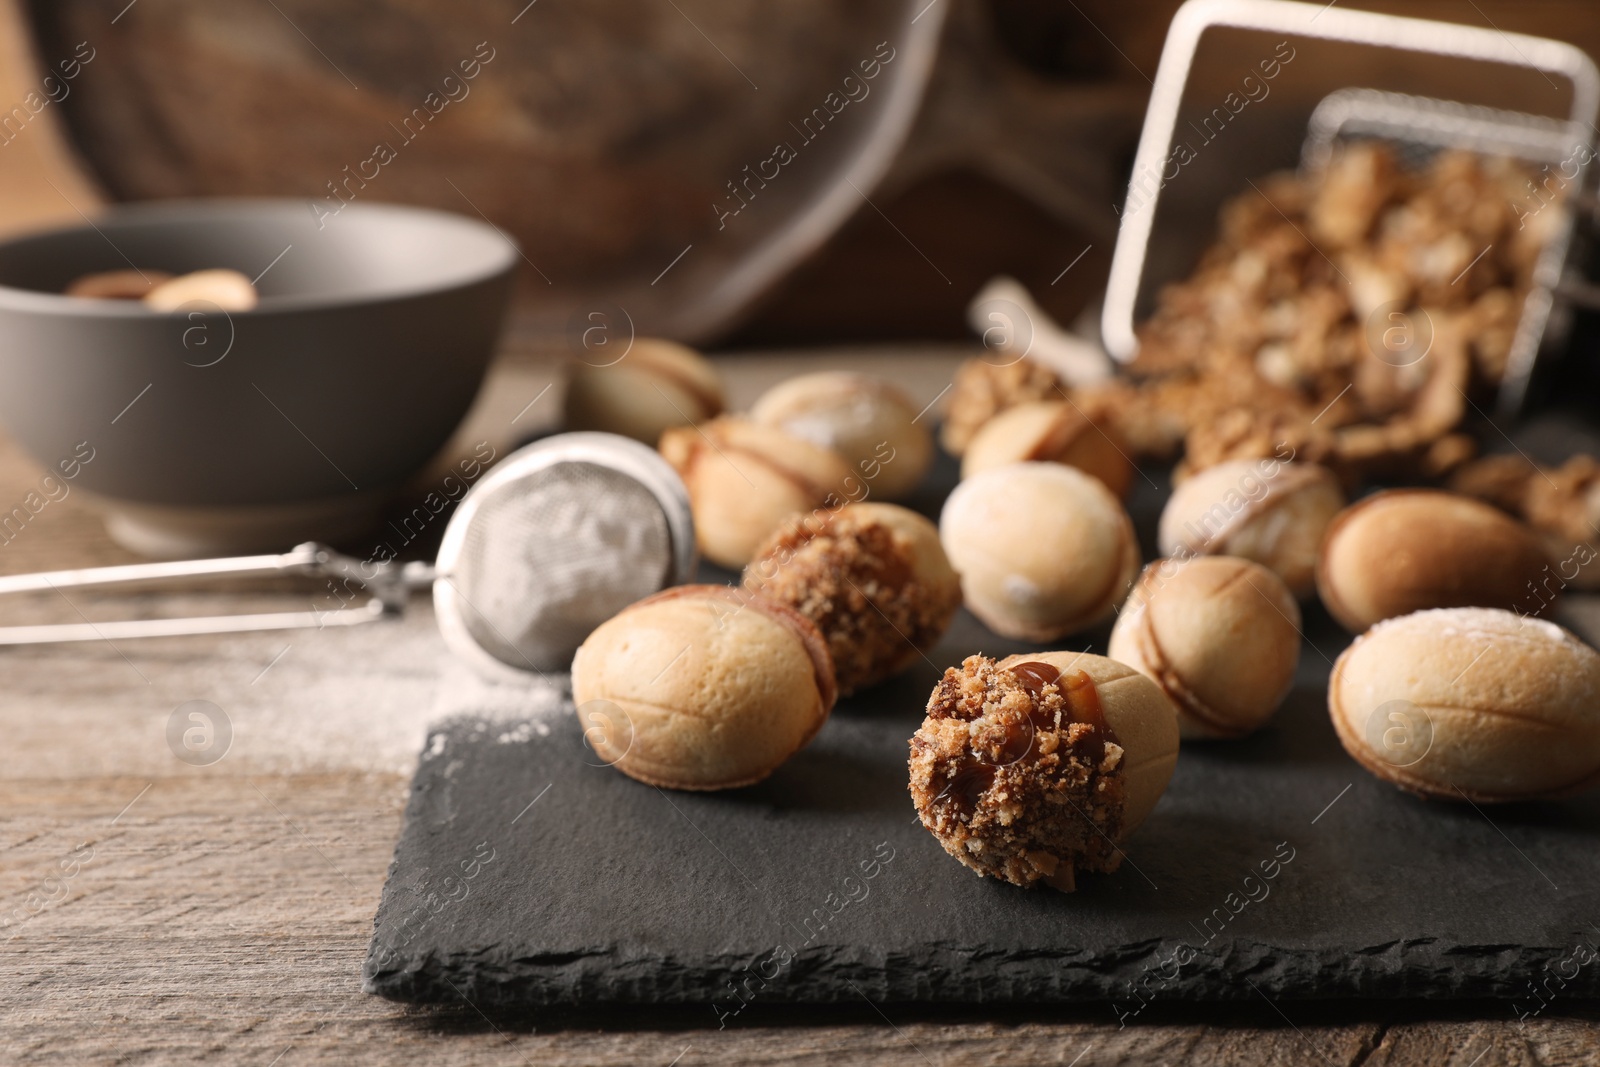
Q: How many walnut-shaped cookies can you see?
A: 12